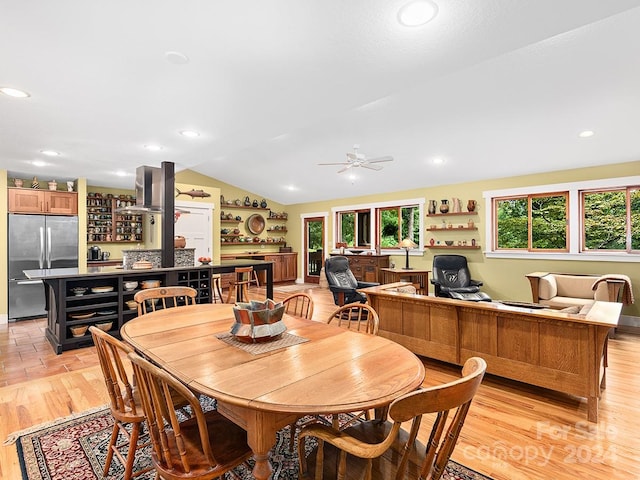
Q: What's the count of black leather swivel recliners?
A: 2